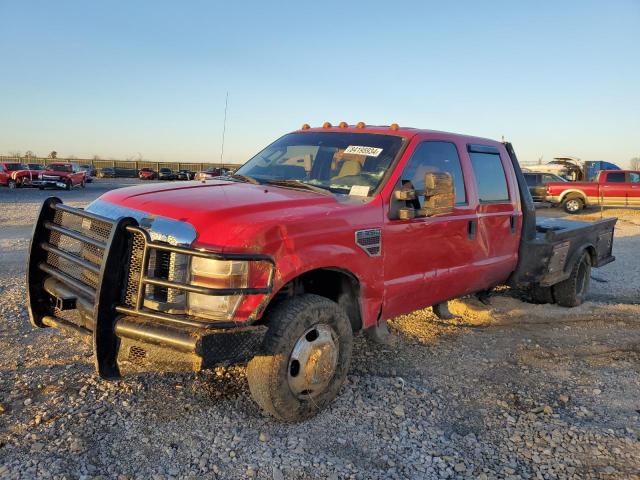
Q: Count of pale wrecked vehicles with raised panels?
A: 1